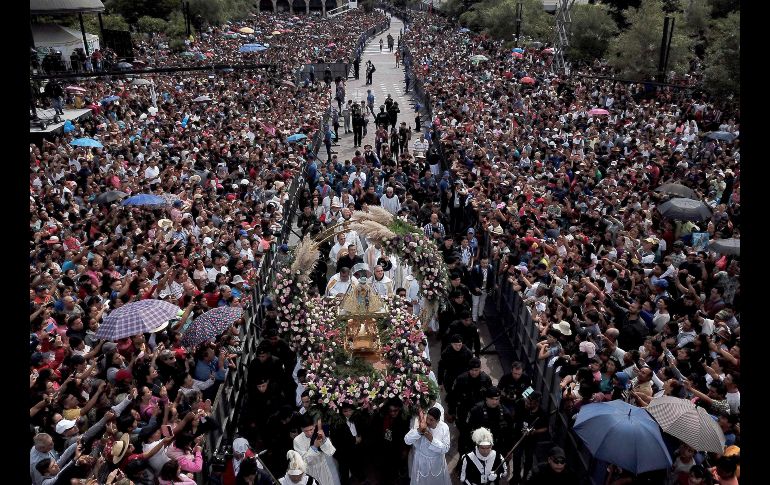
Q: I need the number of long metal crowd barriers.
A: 2